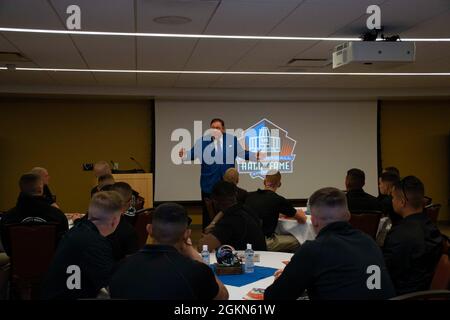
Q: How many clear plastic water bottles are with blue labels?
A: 2